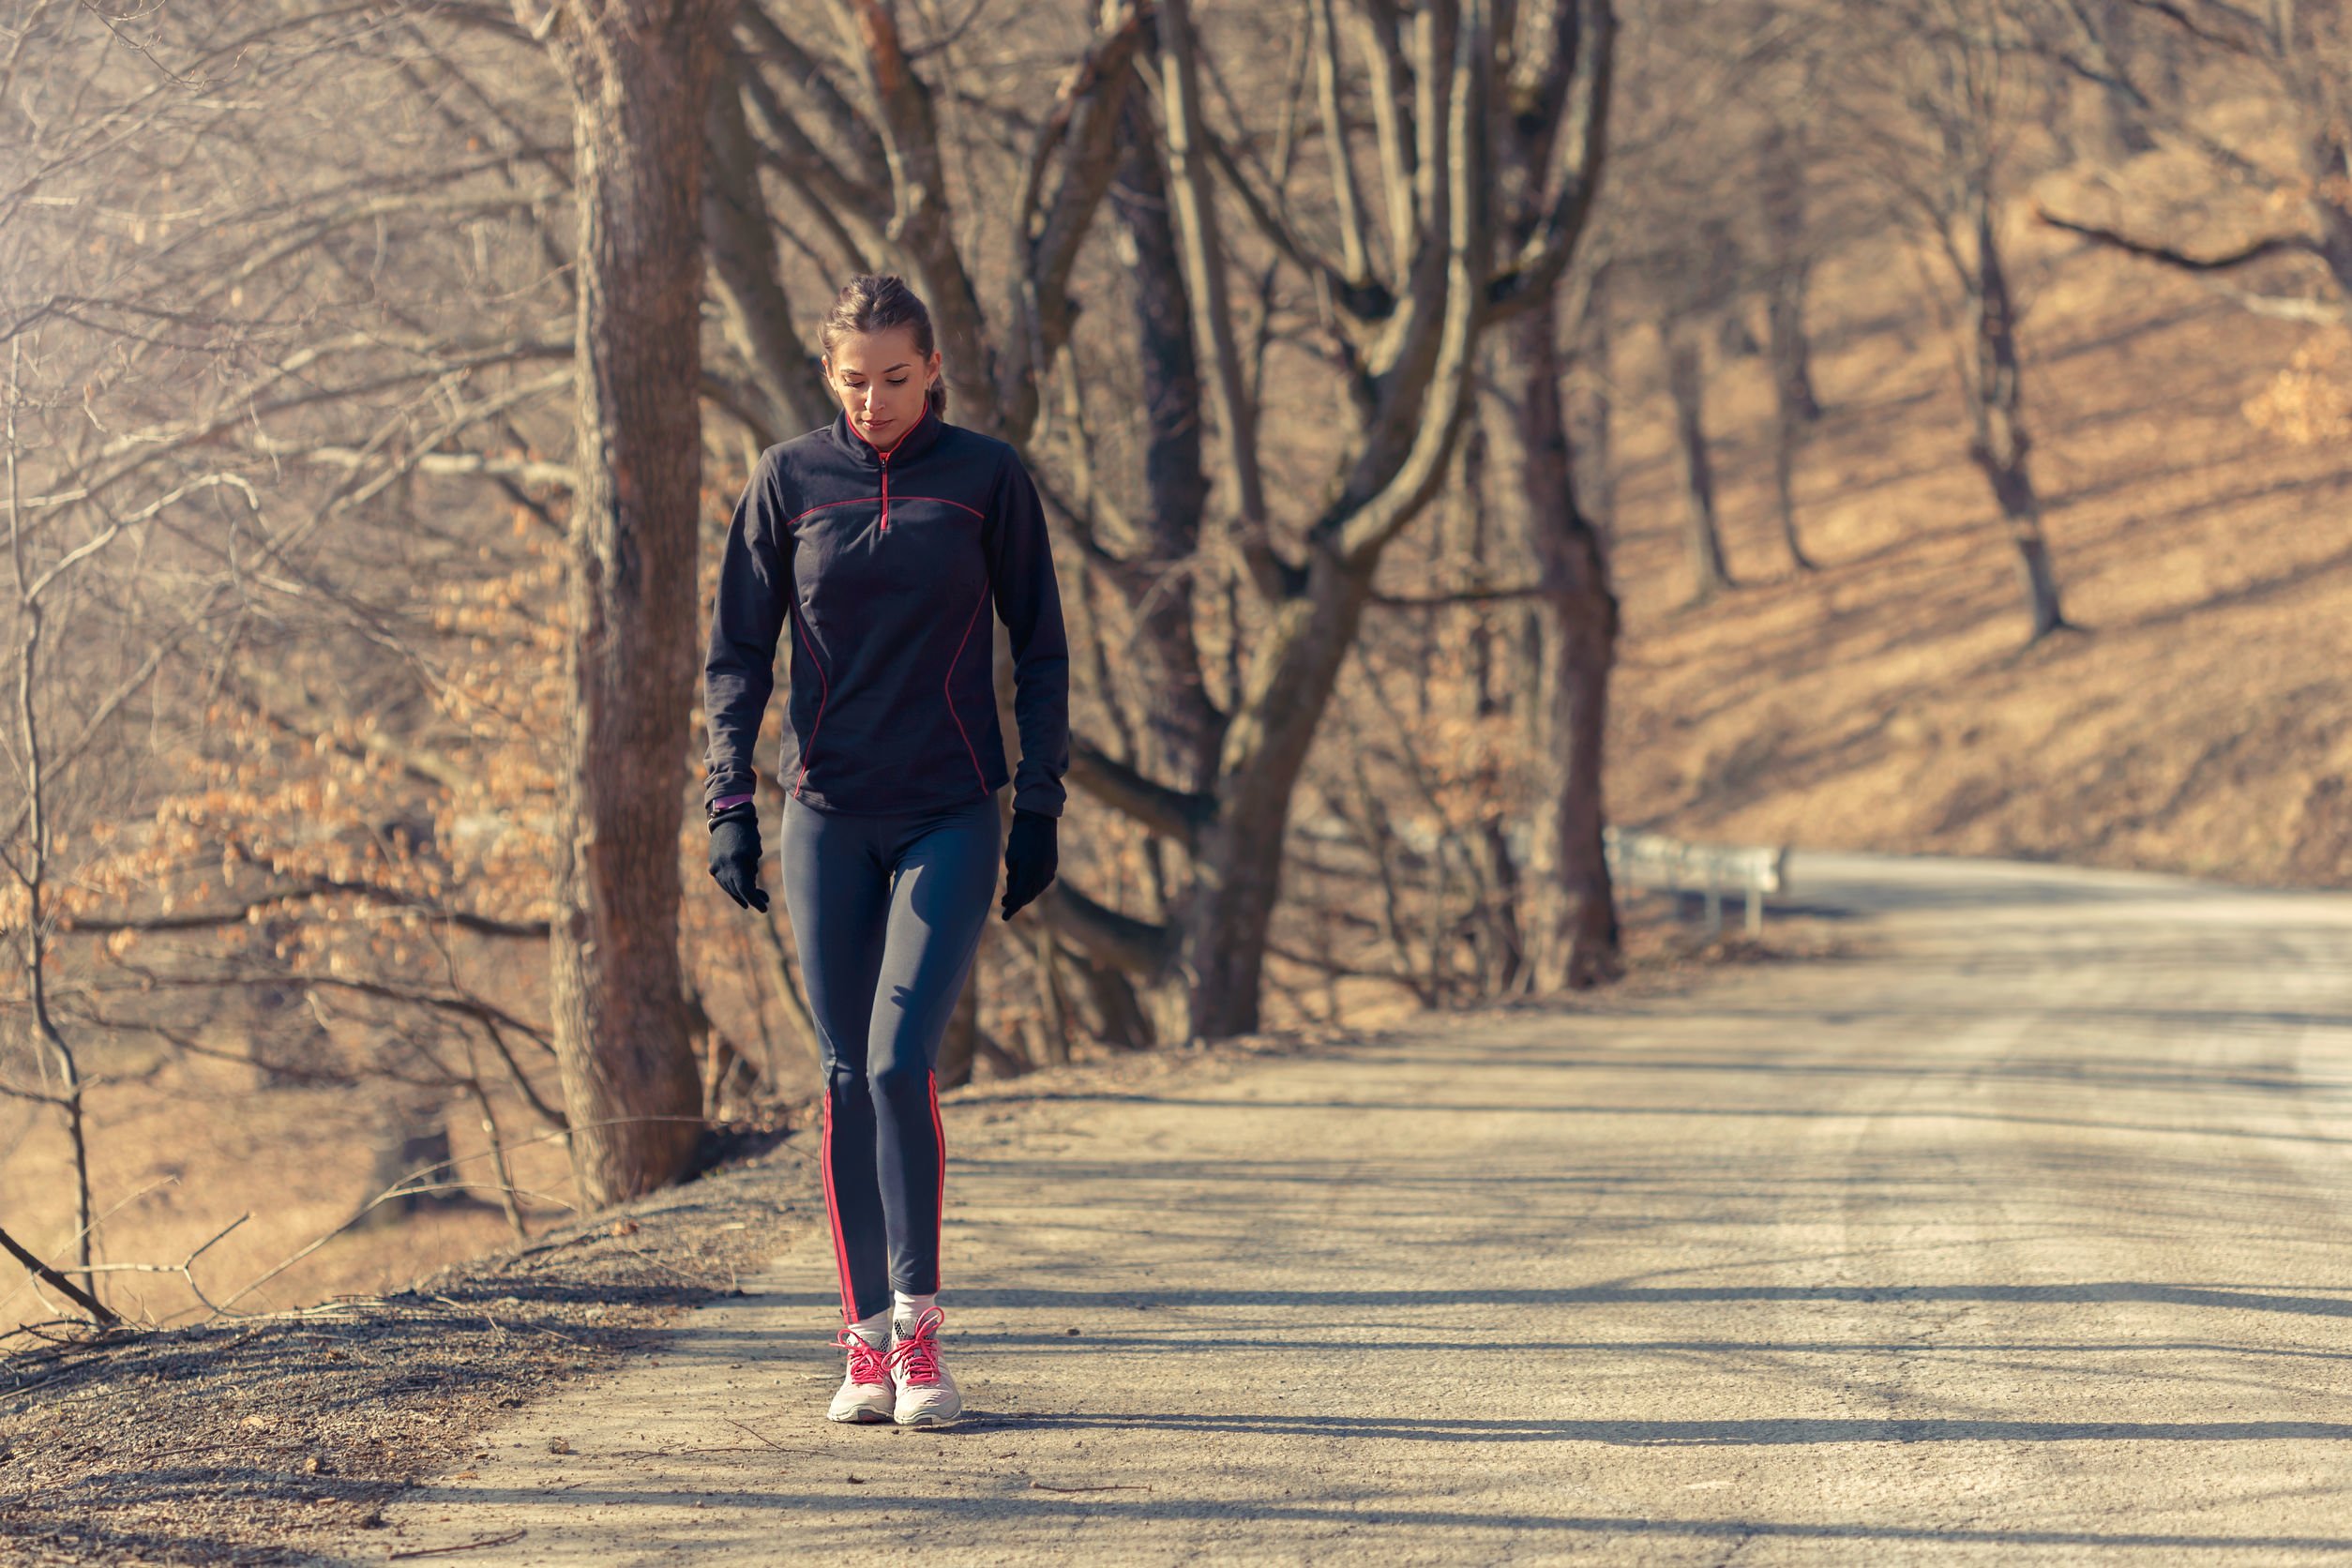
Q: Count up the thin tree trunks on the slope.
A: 3